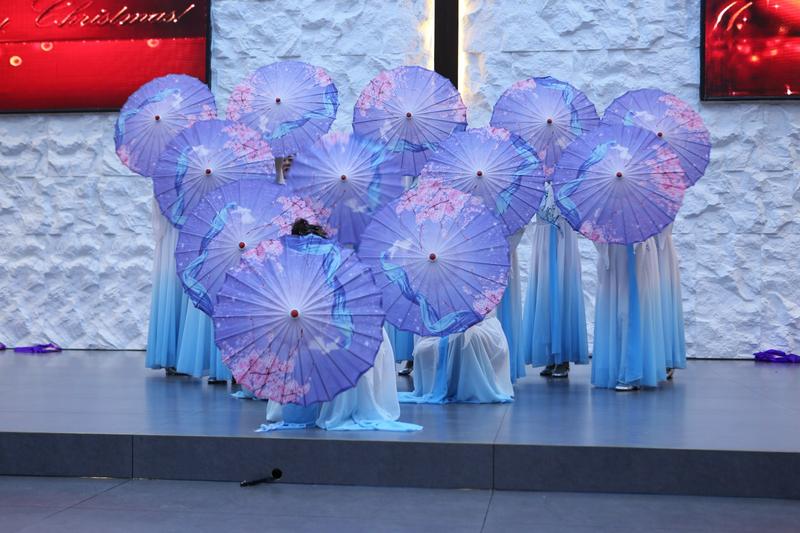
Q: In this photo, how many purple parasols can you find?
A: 12